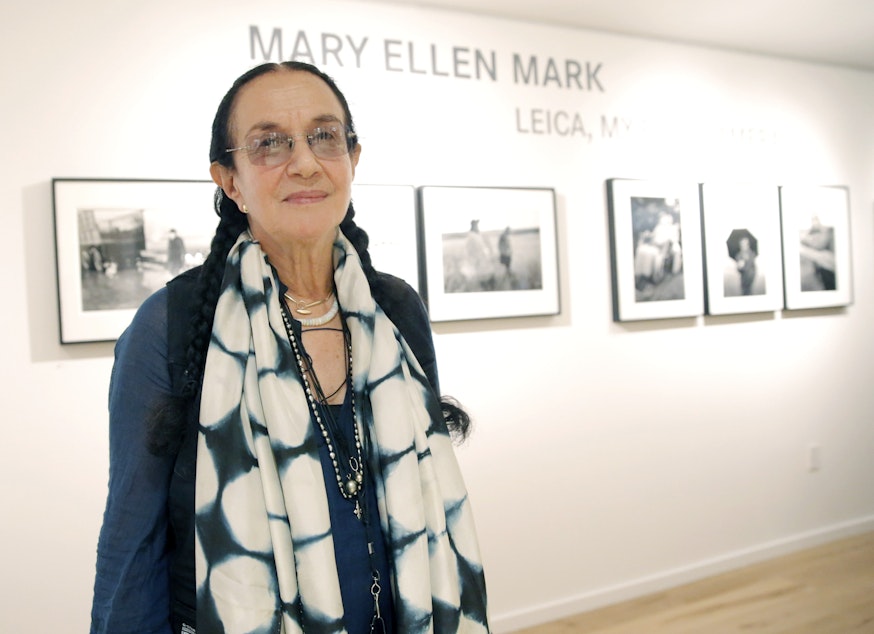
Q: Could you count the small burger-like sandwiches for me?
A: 0